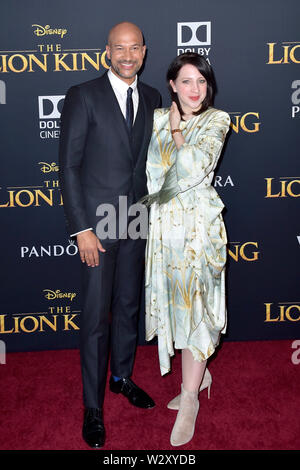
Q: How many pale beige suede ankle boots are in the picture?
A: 2